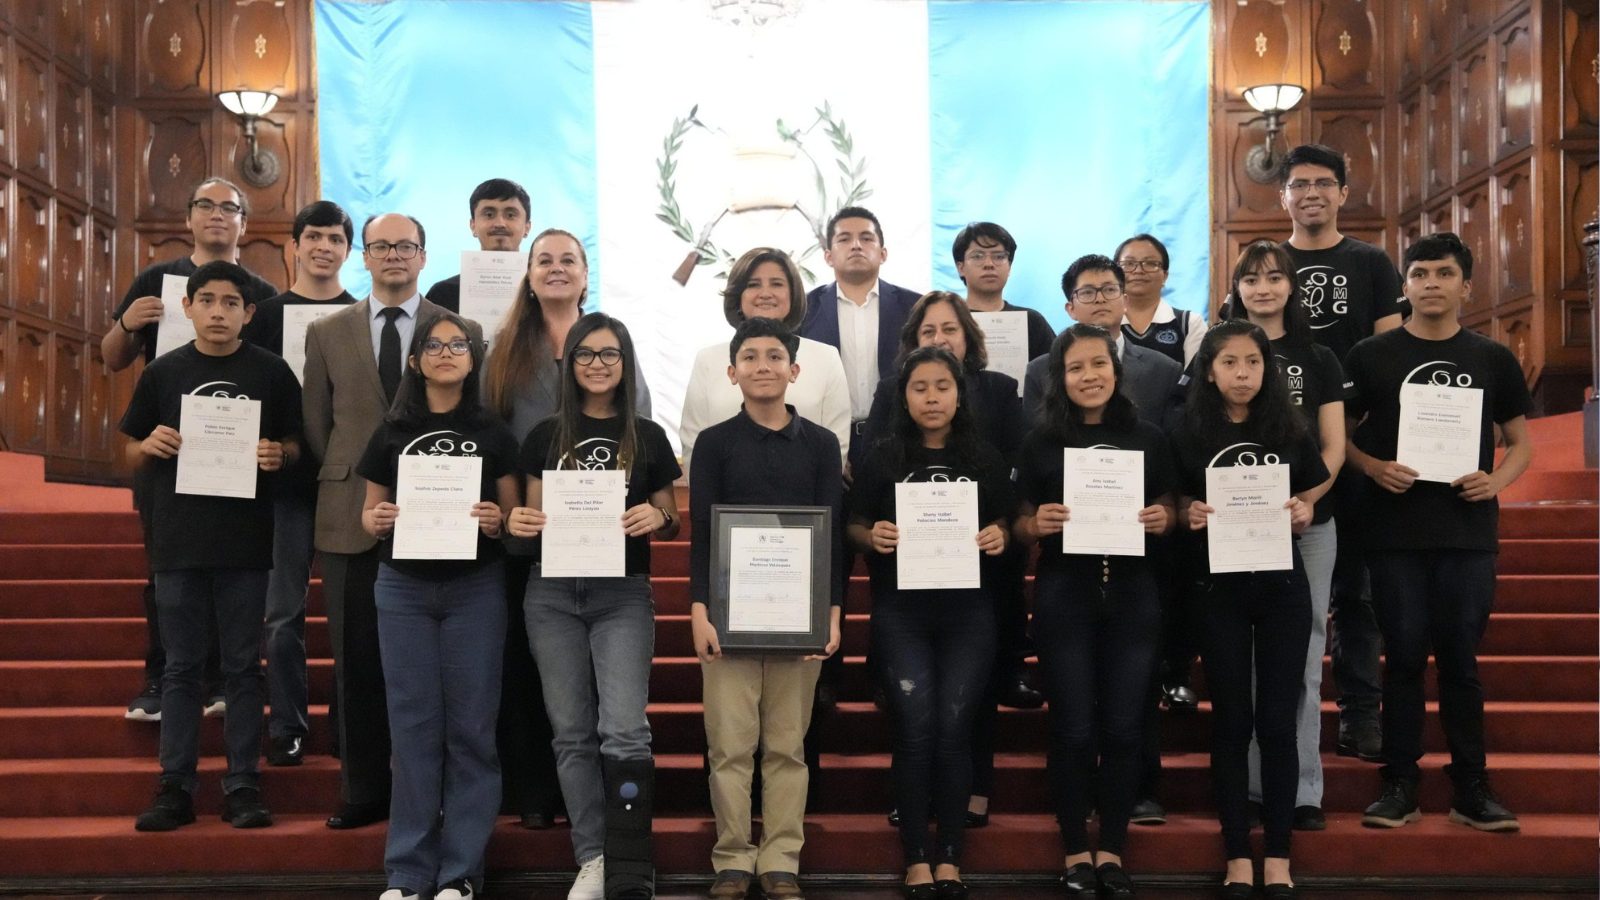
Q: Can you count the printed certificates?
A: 12